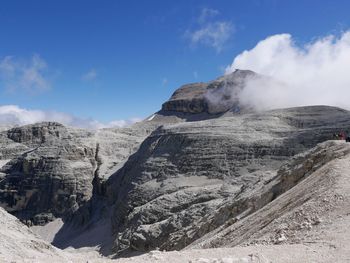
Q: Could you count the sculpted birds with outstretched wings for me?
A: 0